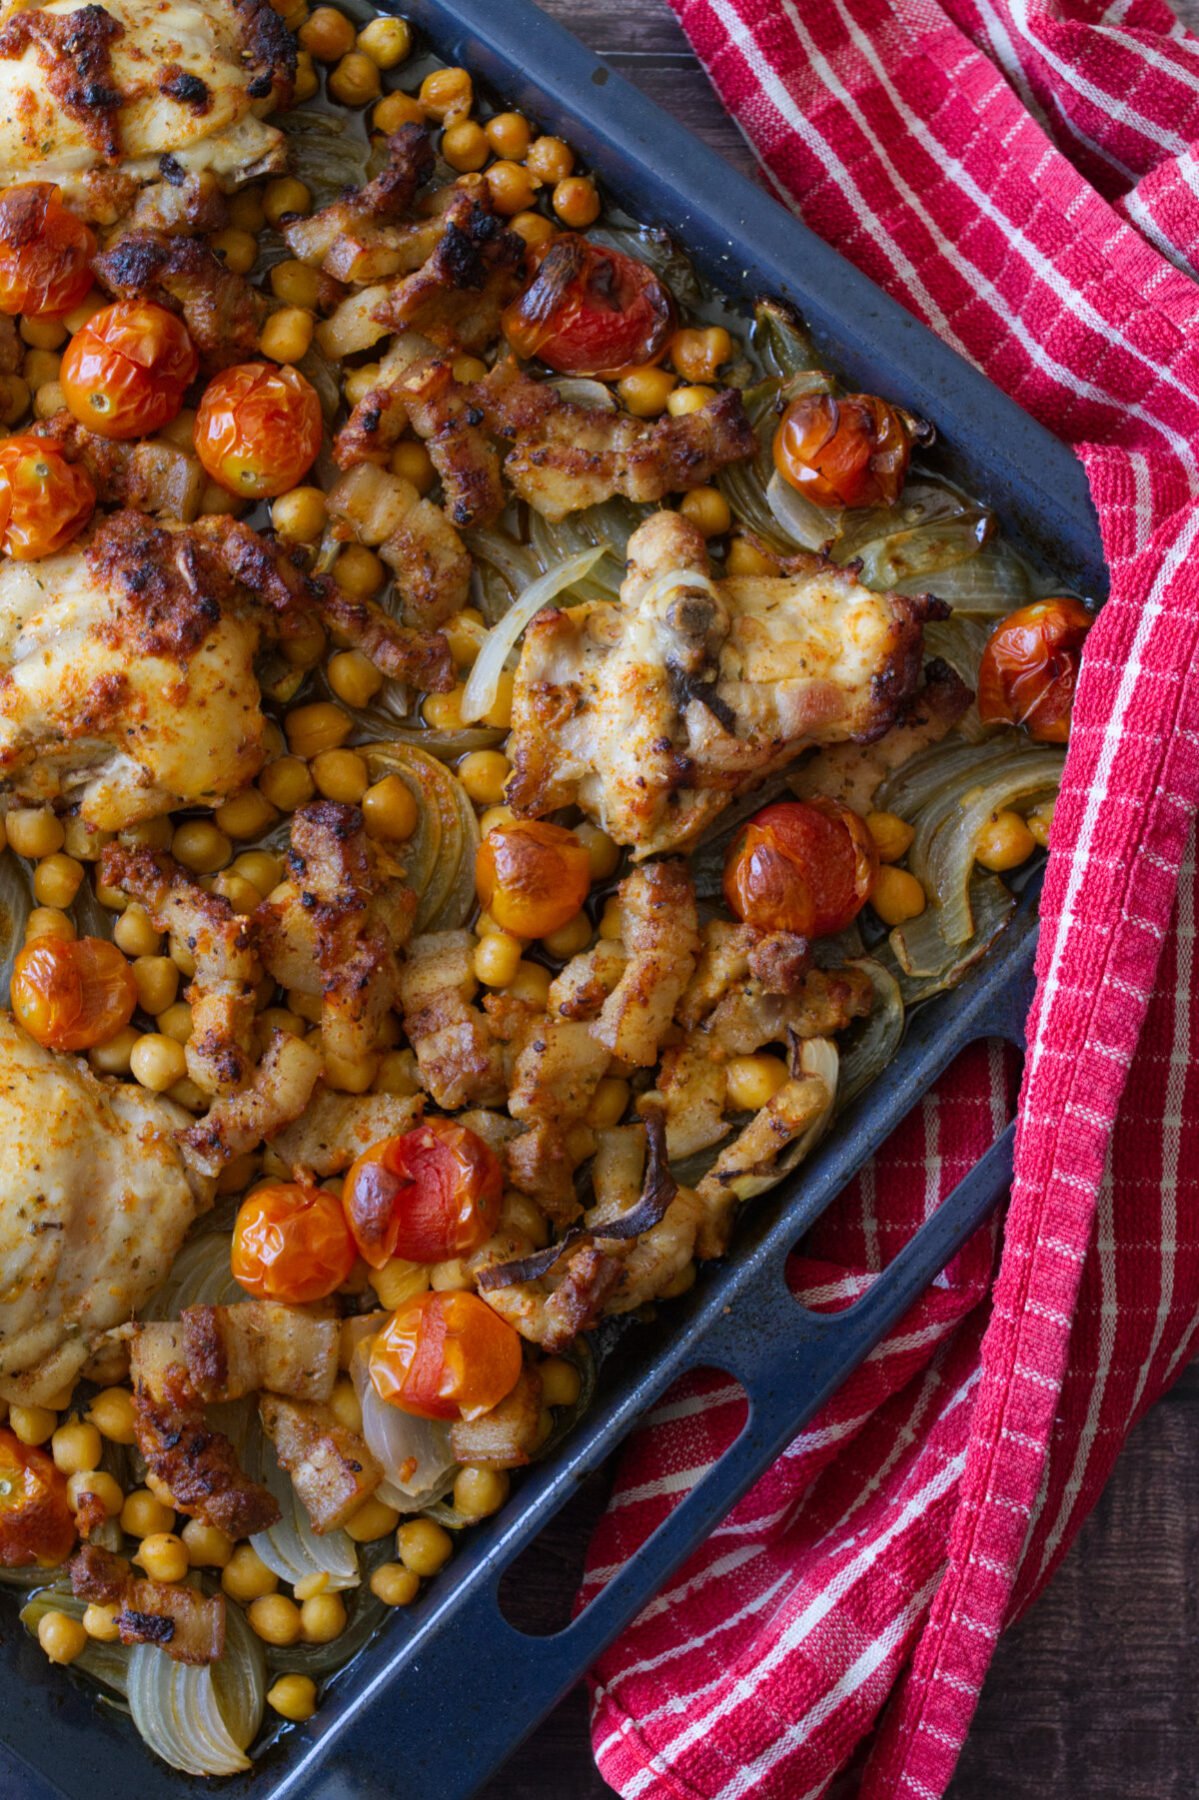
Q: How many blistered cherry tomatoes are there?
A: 14